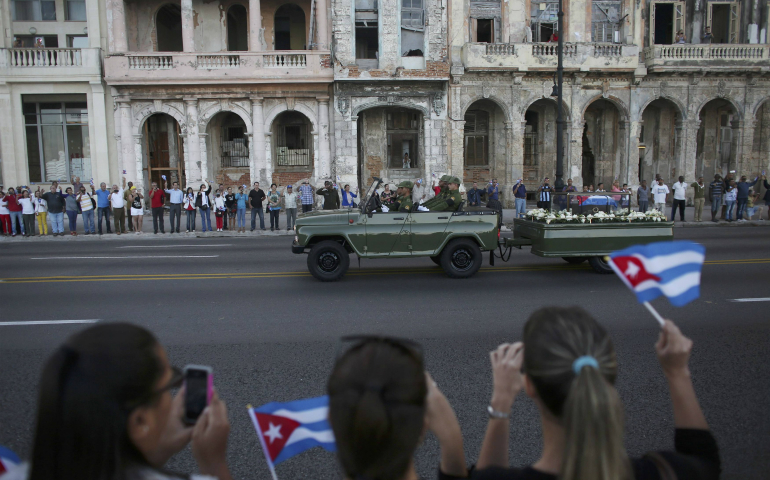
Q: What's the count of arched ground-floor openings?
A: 10